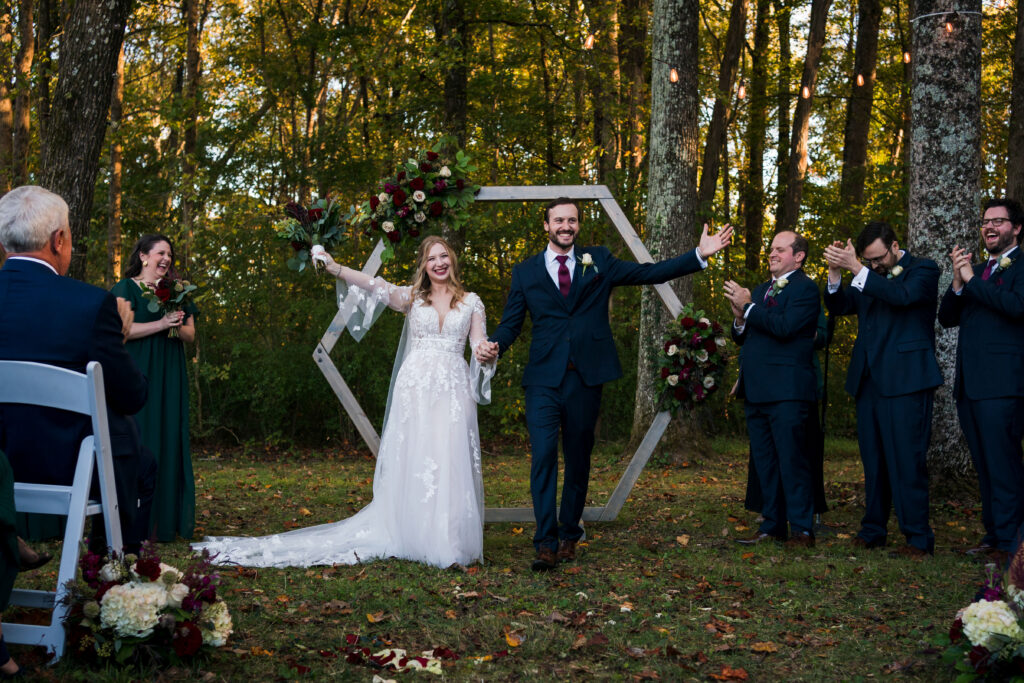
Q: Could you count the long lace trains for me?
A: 1